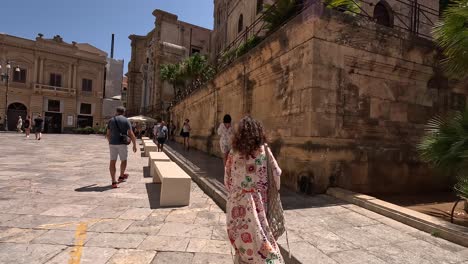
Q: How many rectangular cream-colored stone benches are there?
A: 5